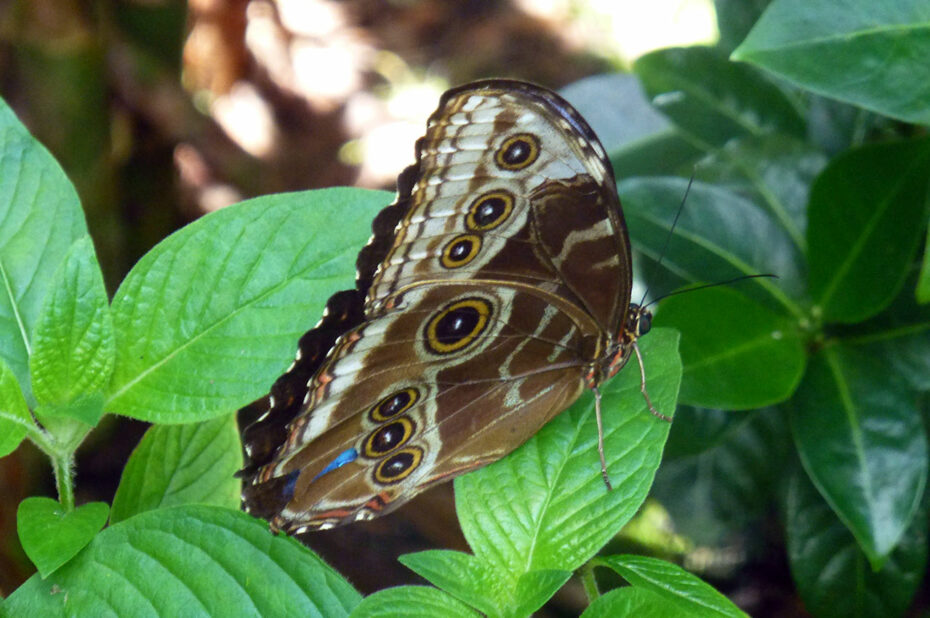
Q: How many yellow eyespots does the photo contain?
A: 7